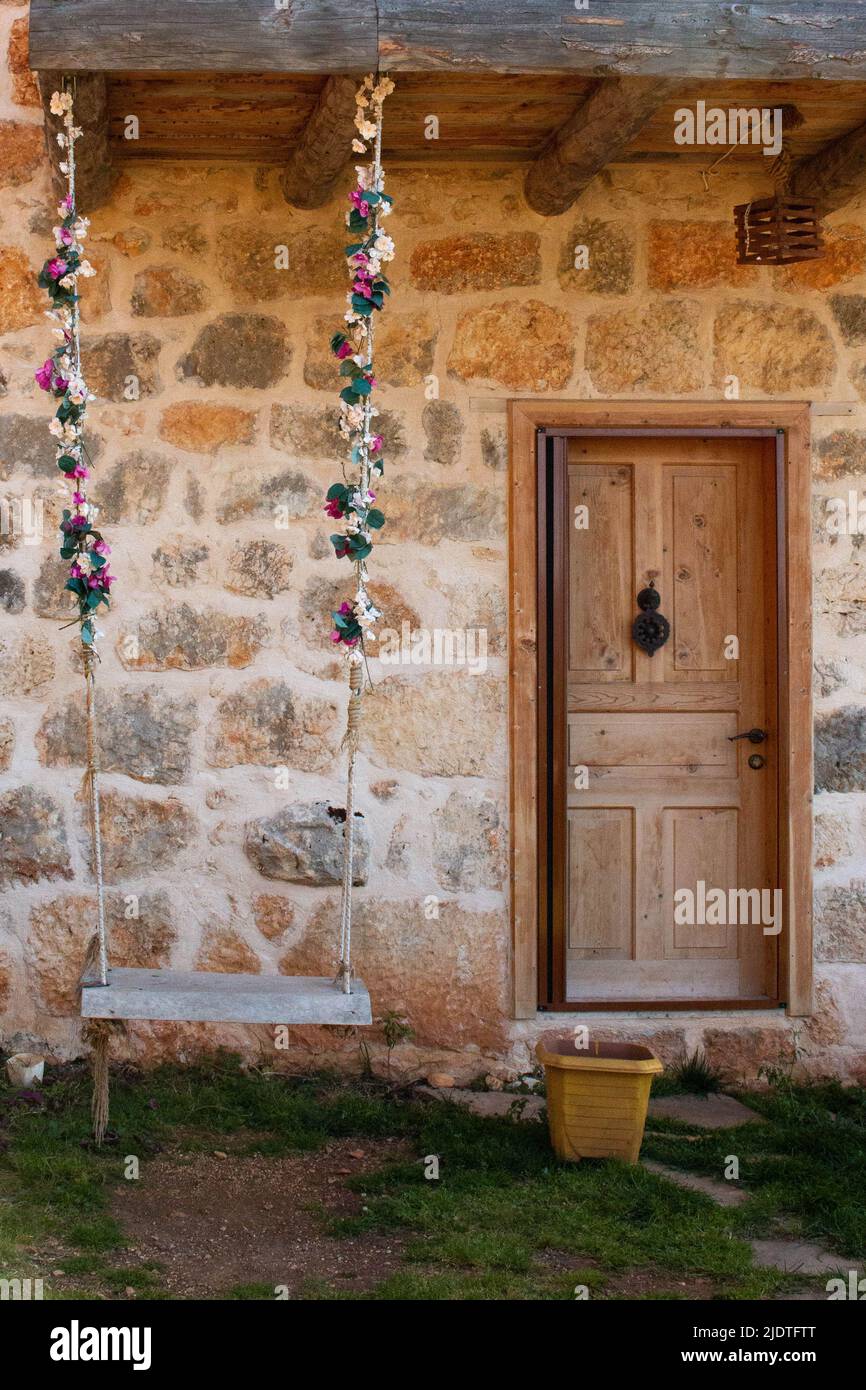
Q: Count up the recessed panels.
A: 5